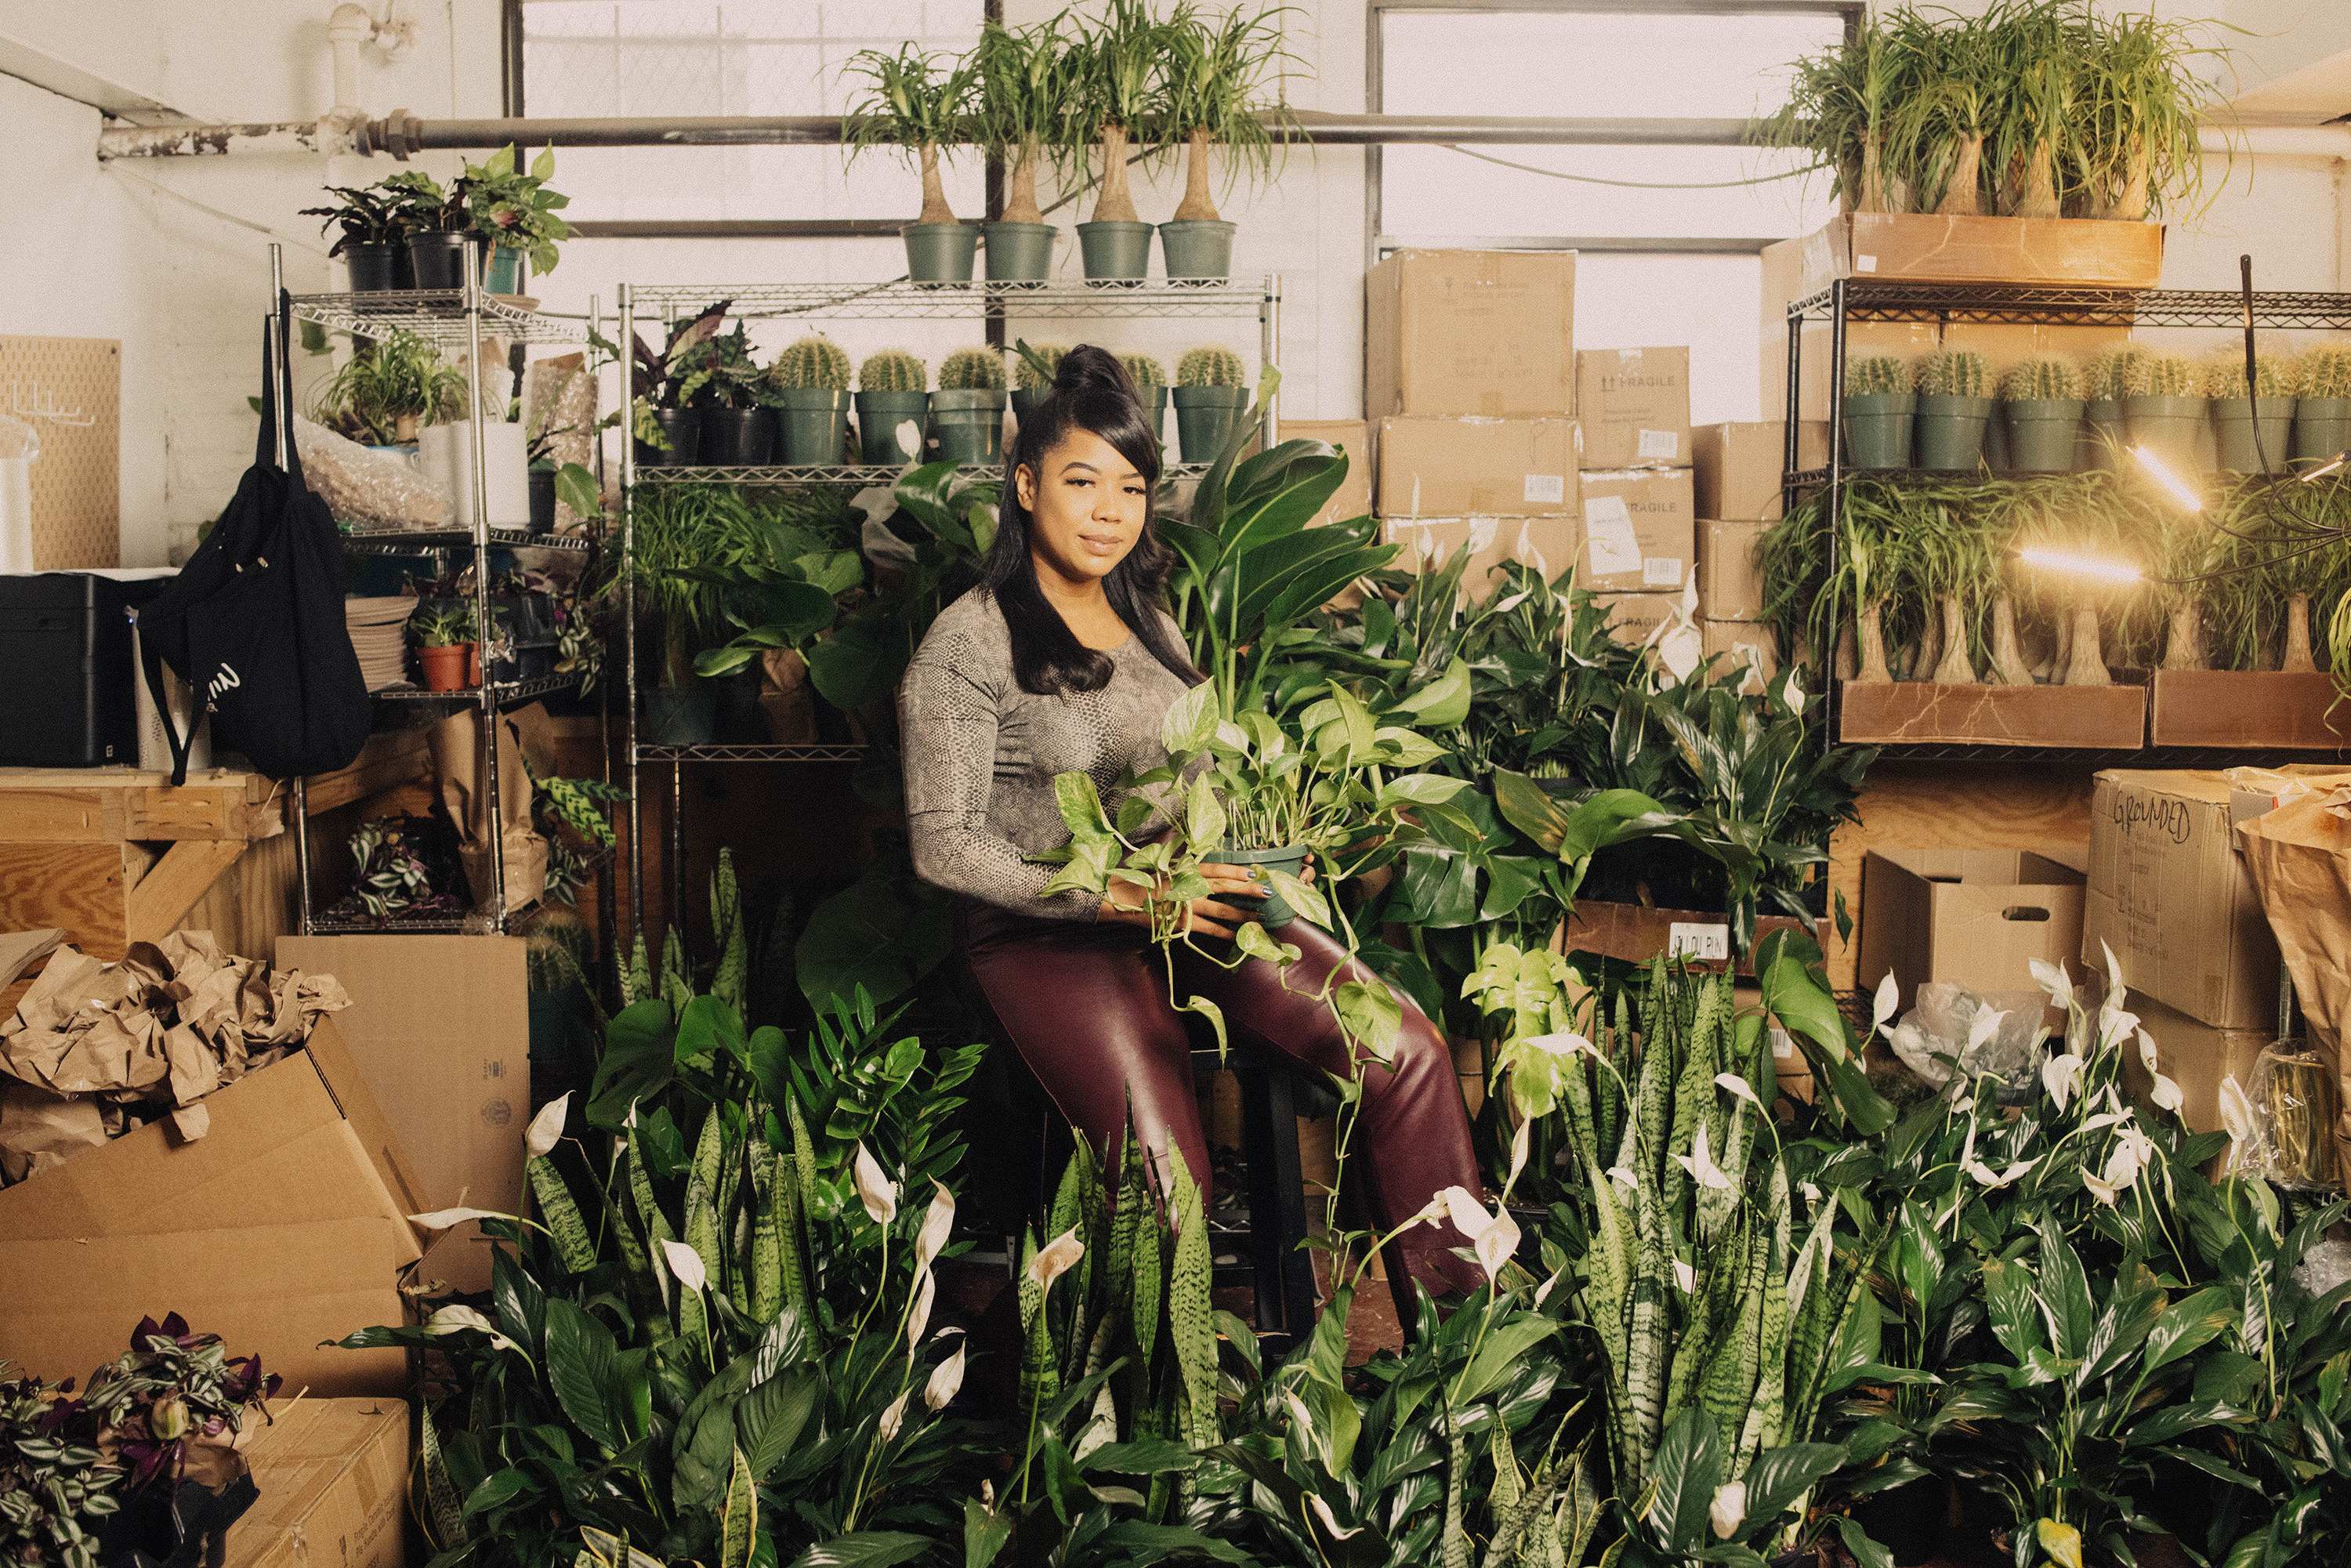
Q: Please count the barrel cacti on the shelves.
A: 13